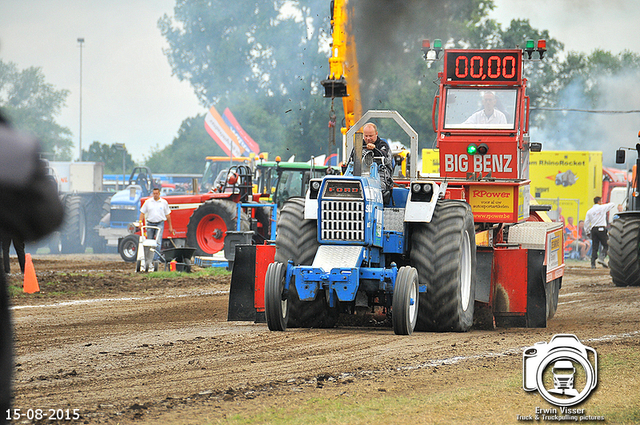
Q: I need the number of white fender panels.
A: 2